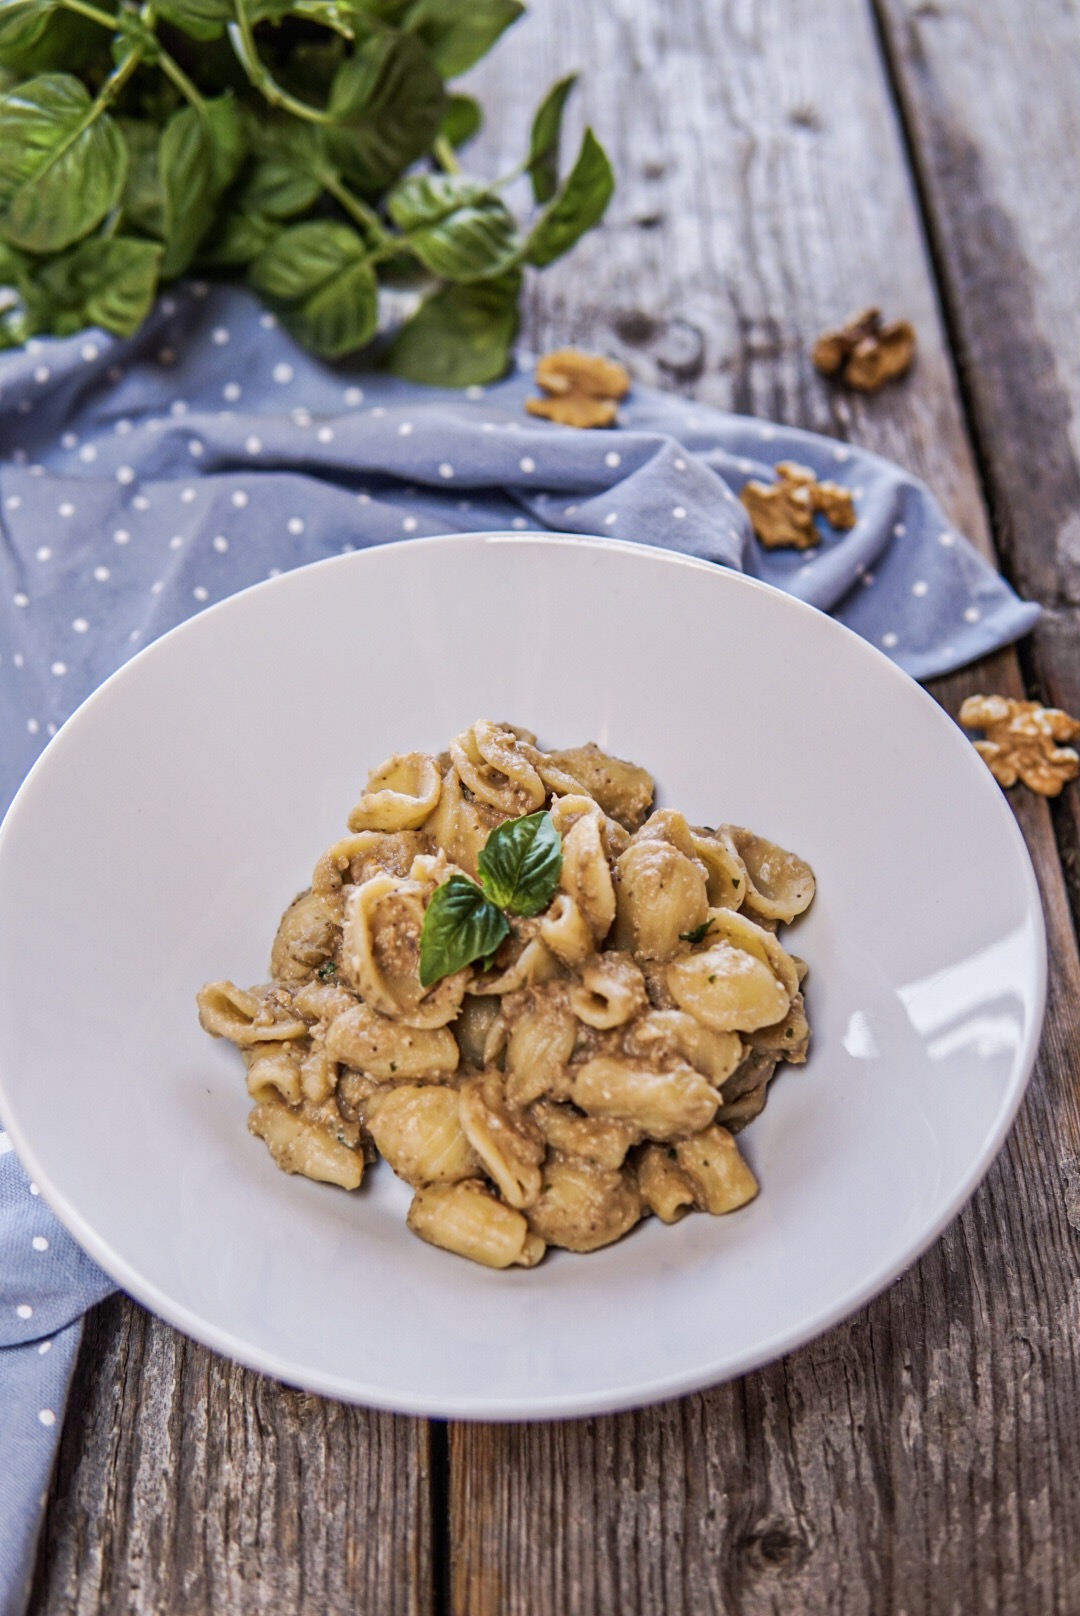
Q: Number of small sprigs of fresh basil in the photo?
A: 1